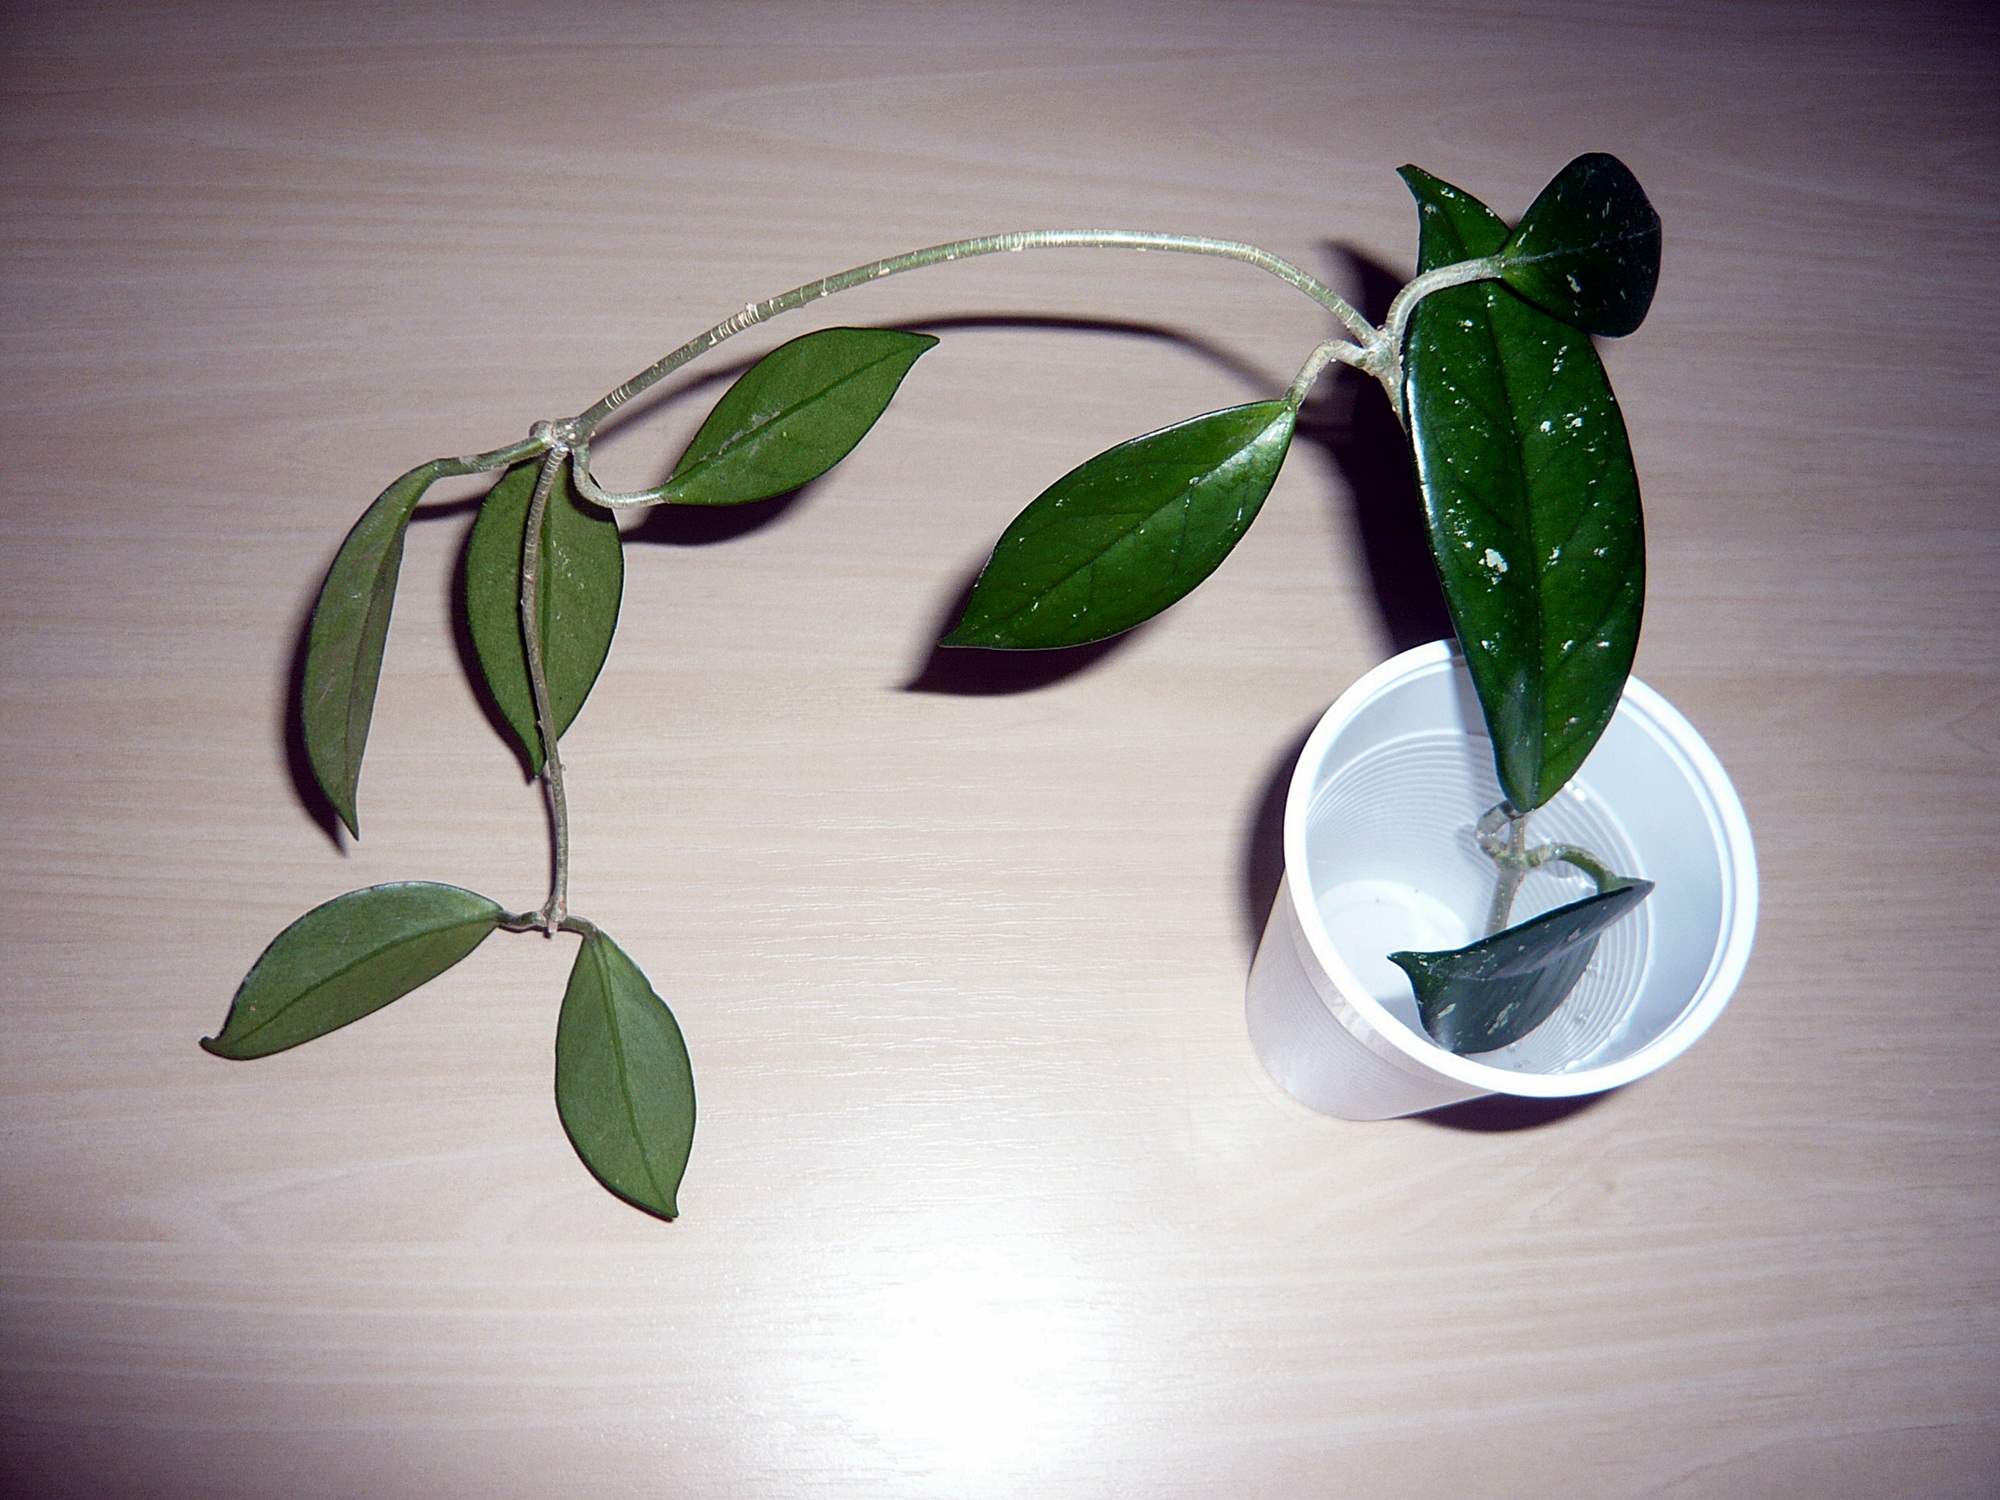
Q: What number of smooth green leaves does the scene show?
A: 9